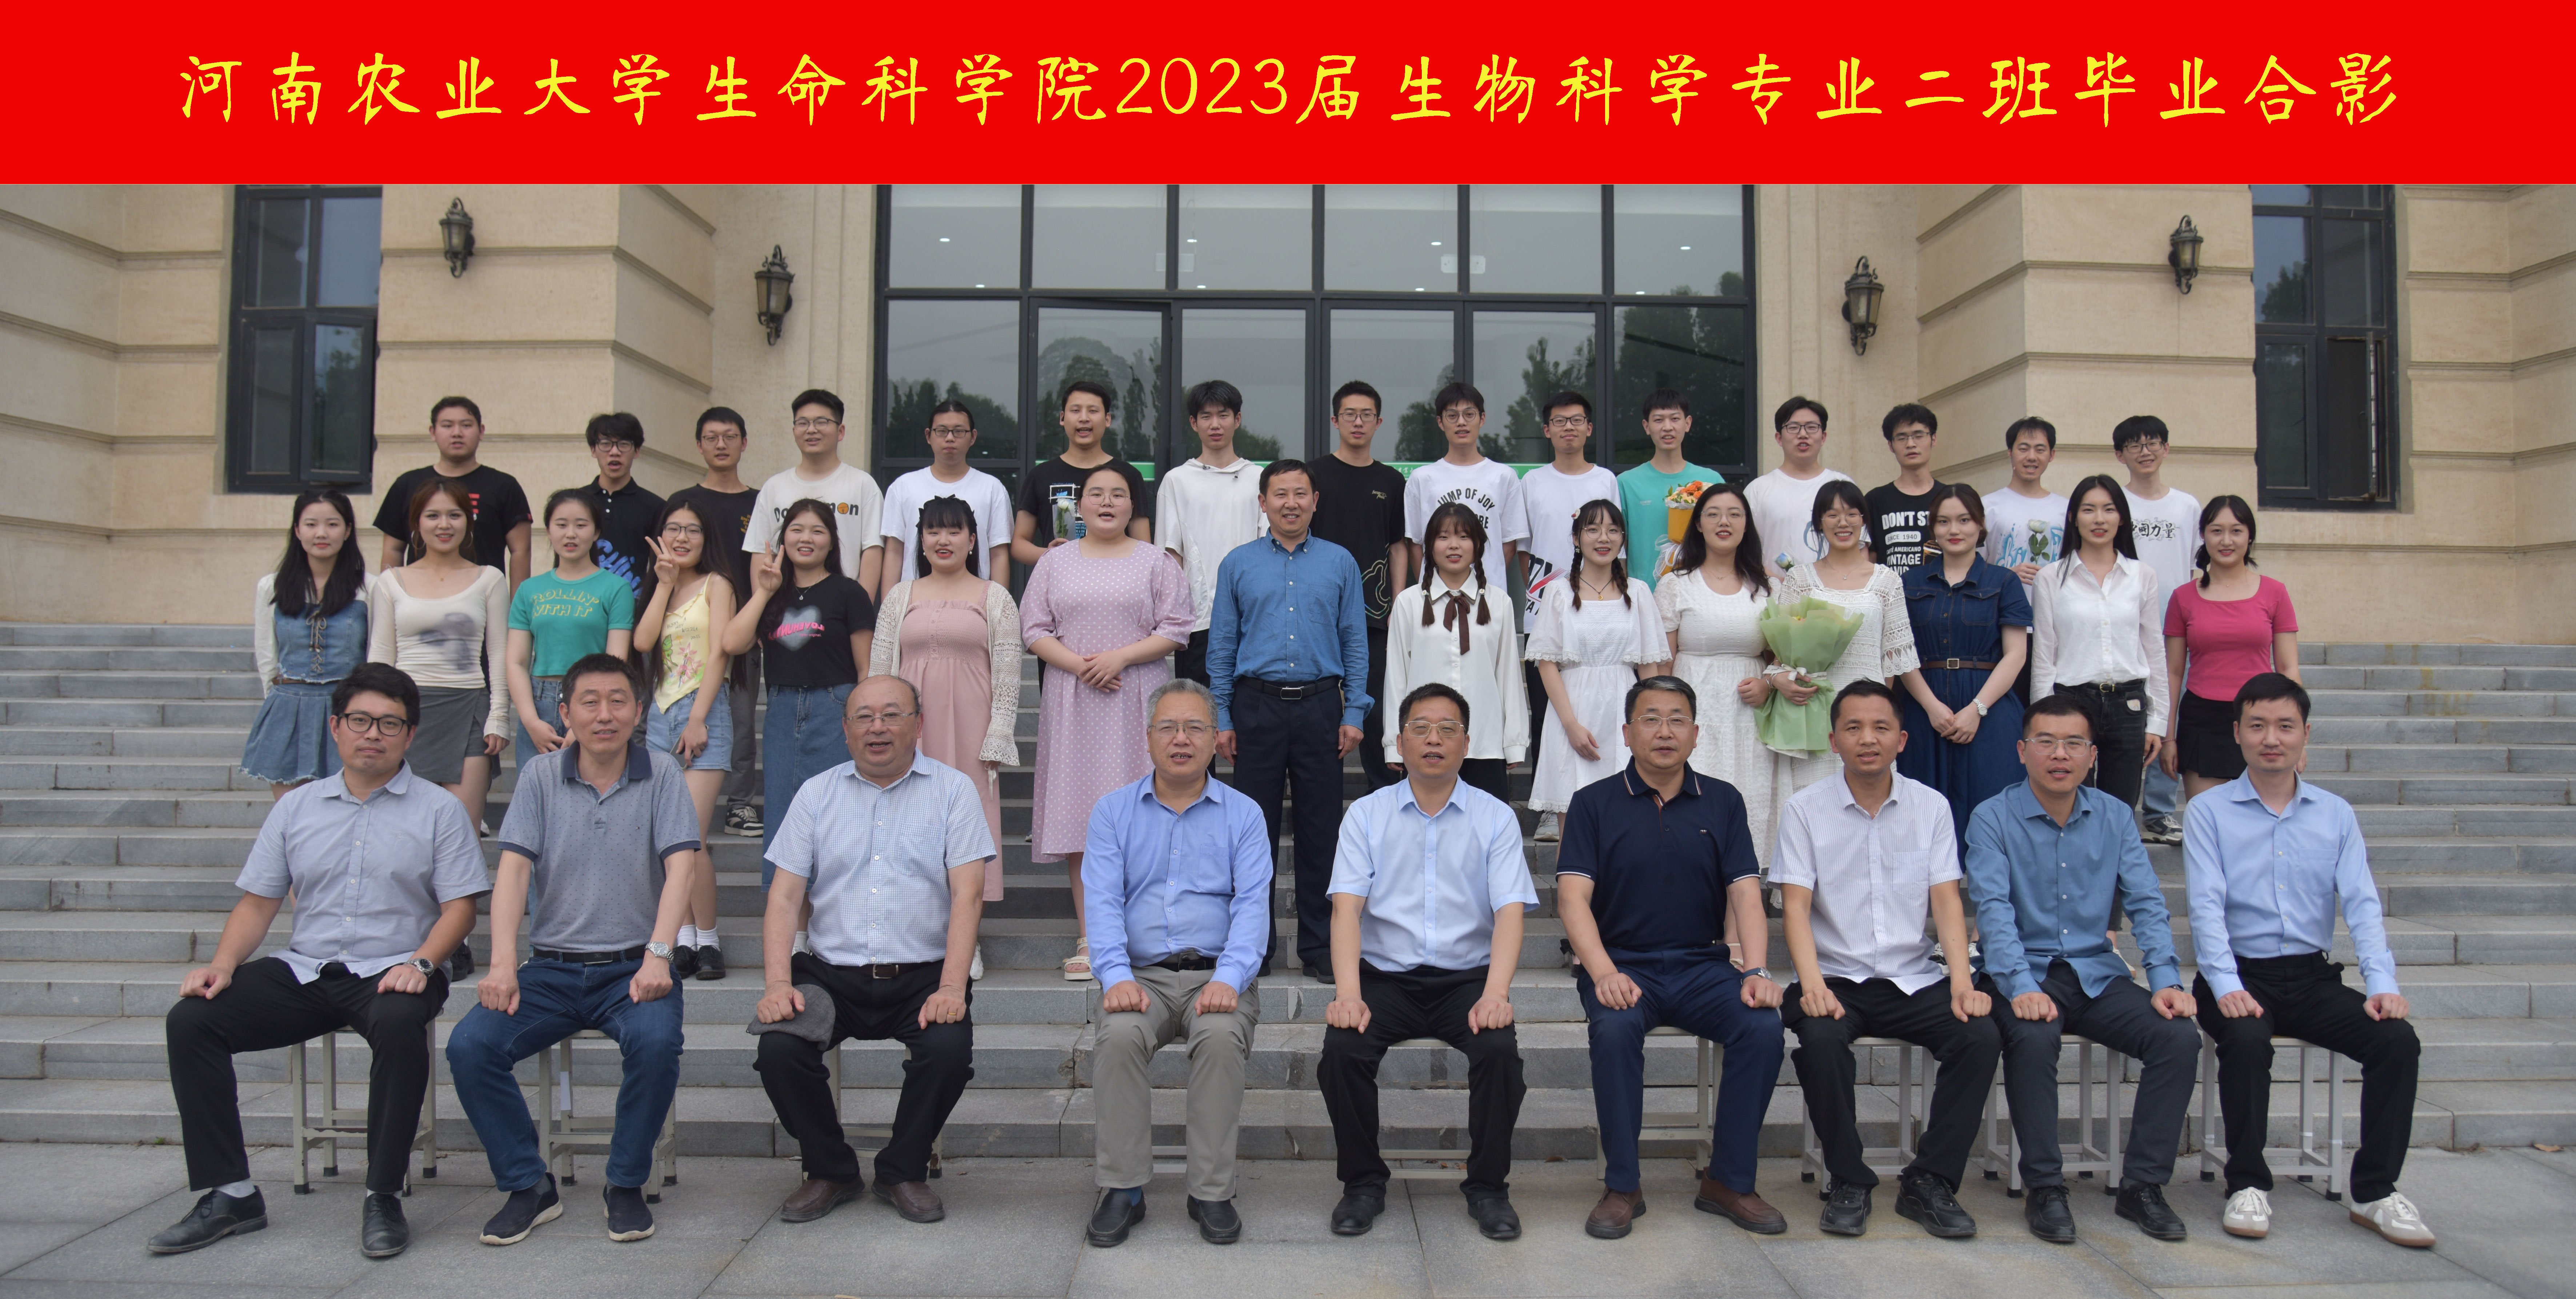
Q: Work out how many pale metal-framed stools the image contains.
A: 9